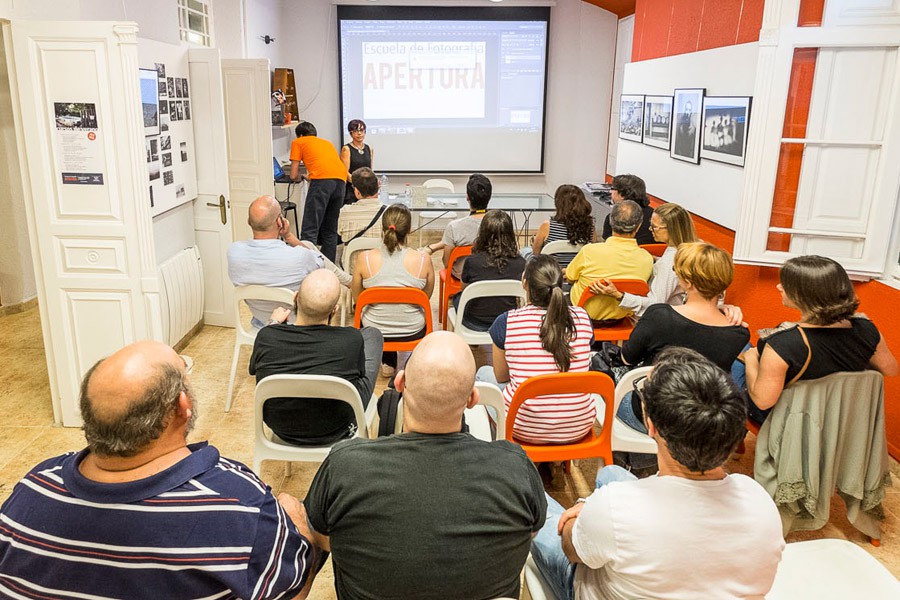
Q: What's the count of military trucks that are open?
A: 0